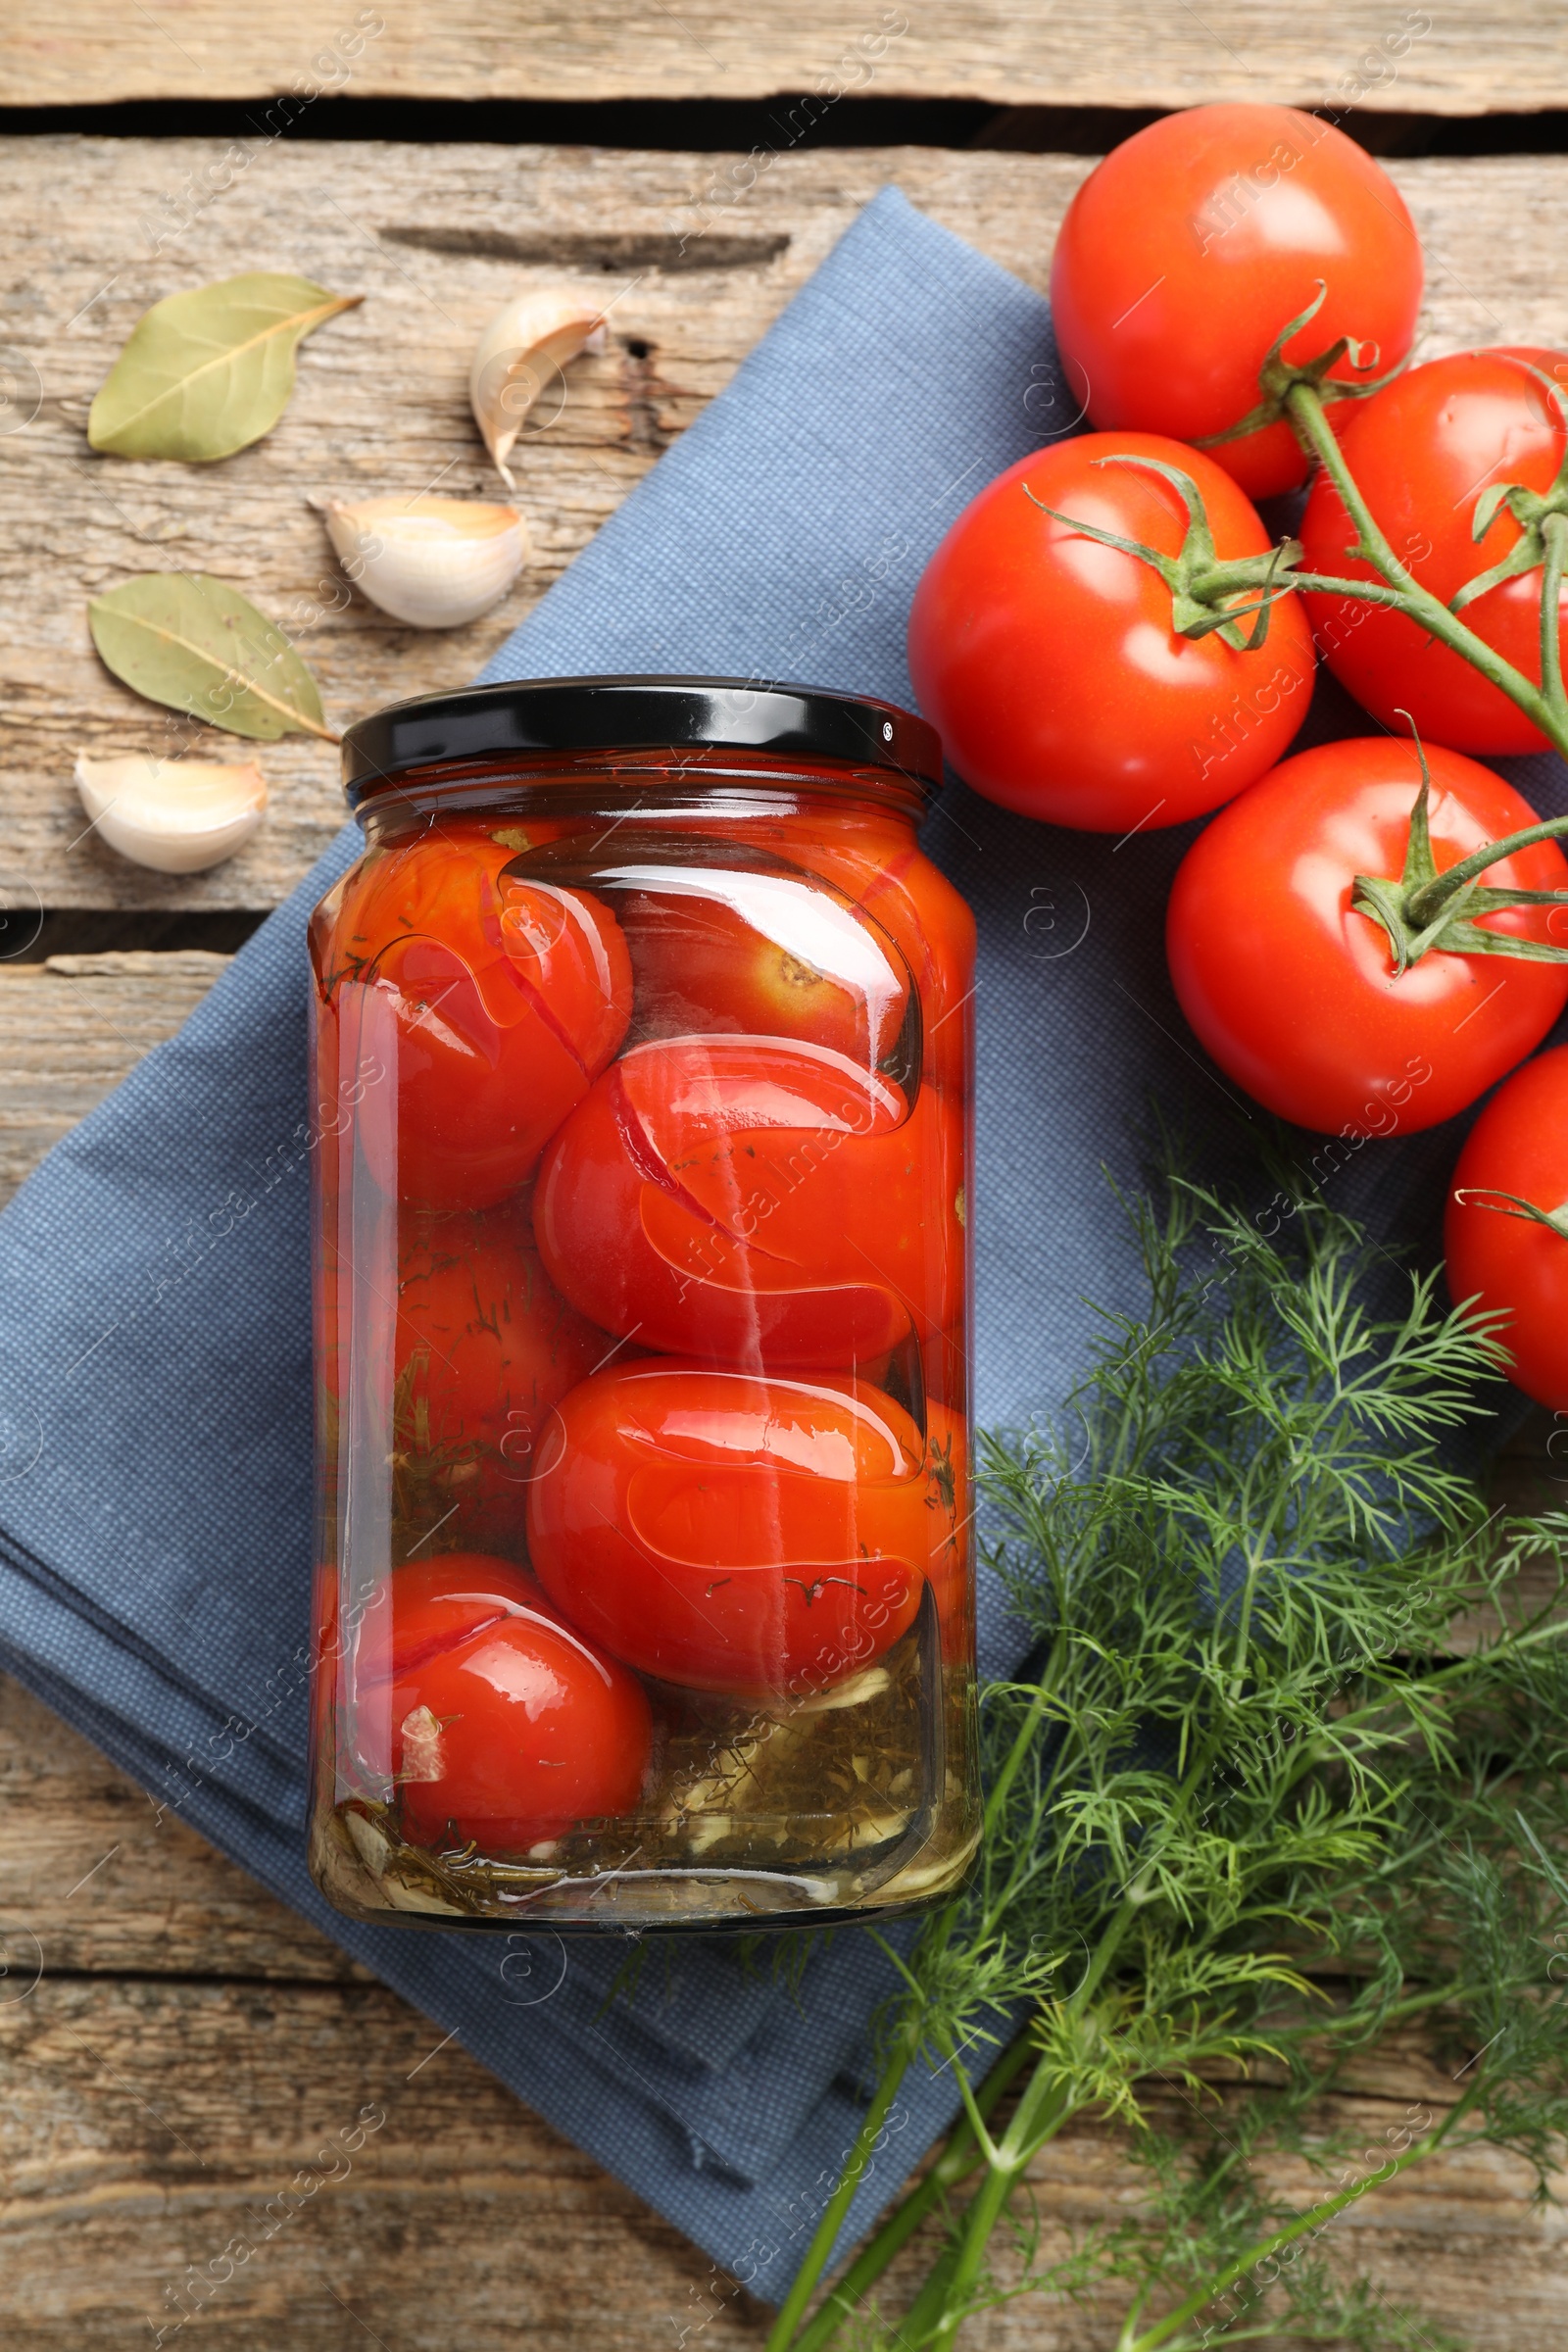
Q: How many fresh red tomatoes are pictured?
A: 5